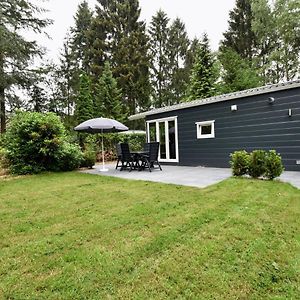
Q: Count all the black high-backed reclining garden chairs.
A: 4